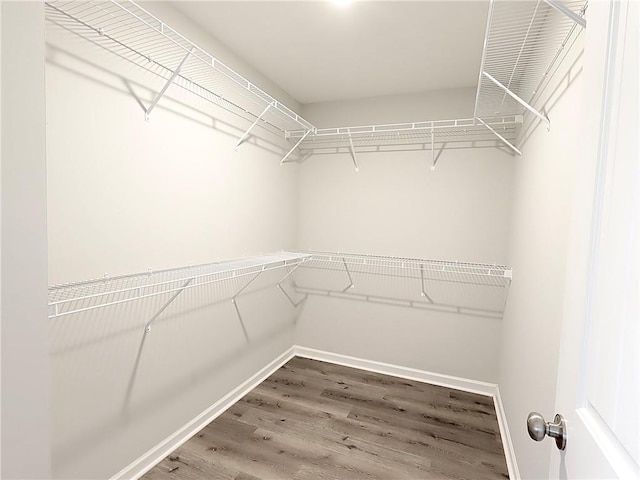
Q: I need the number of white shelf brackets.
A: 13